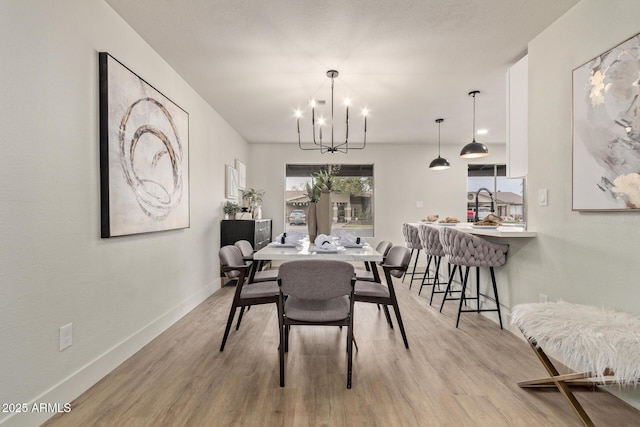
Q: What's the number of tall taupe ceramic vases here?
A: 2